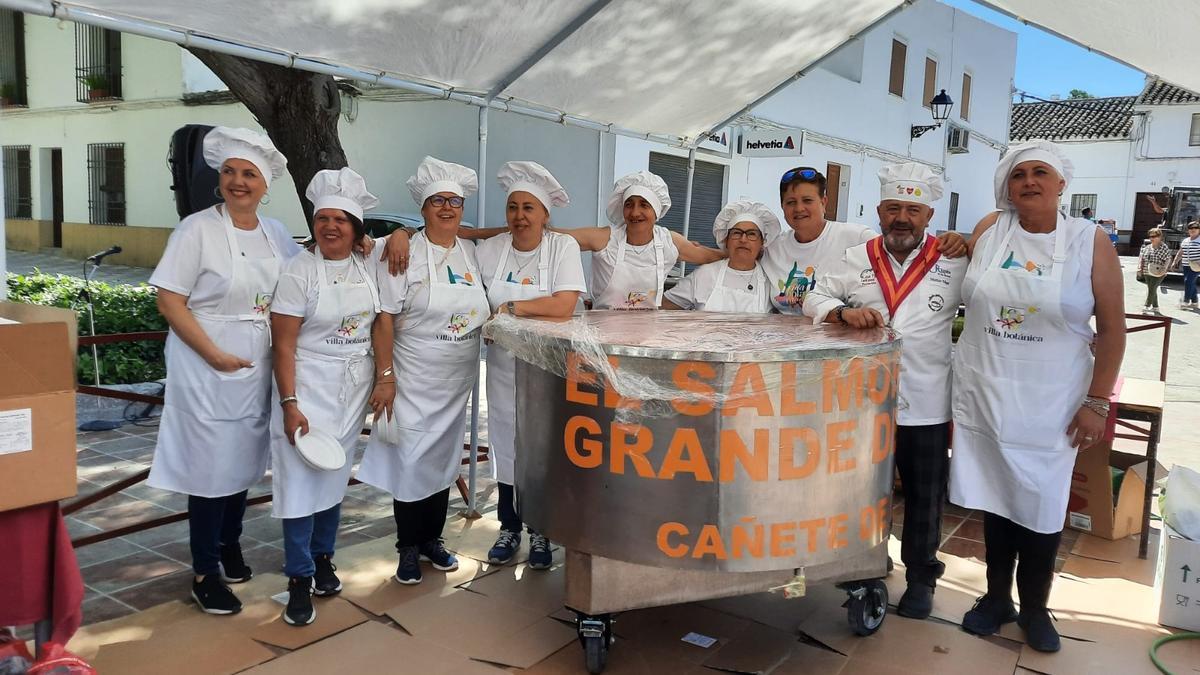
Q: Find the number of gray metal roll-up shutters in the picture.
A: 1